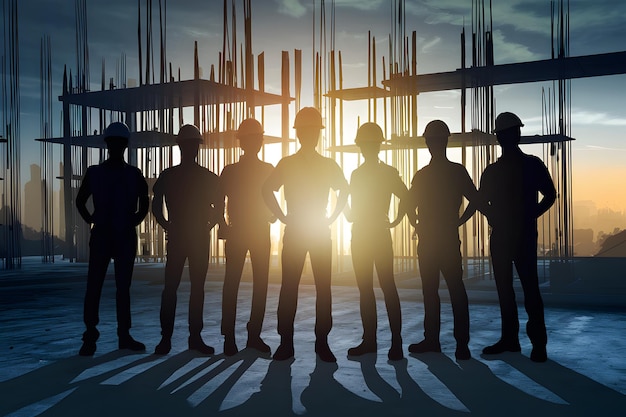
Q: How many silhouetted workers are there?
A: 7